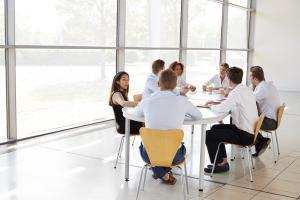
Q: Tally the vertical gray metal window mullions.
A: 5